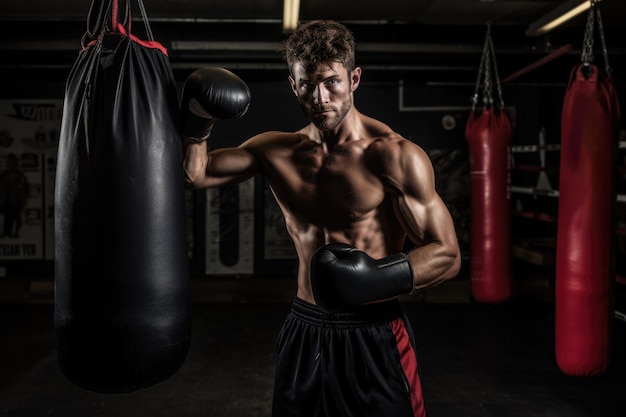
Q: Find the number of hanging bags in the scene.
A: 3